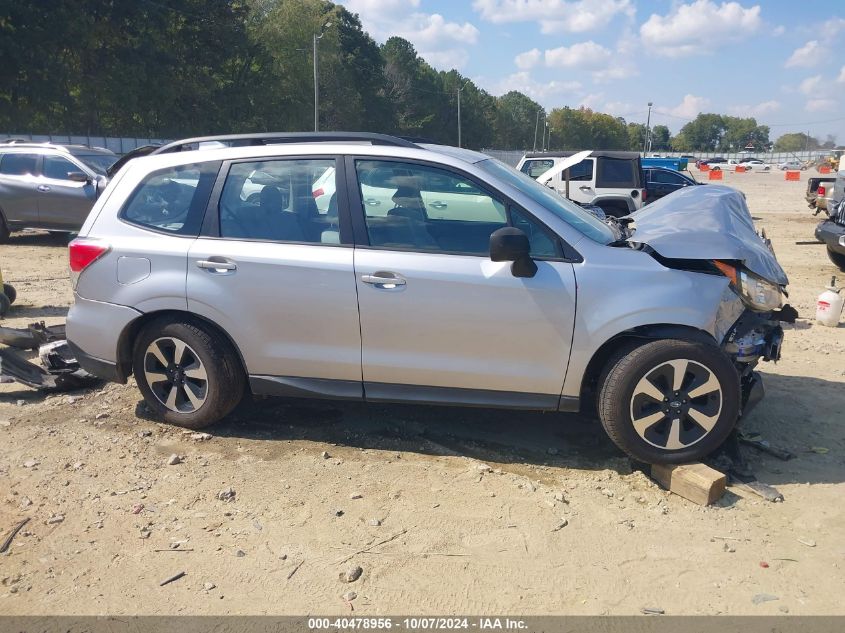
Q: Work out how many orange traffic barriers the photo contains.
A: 5